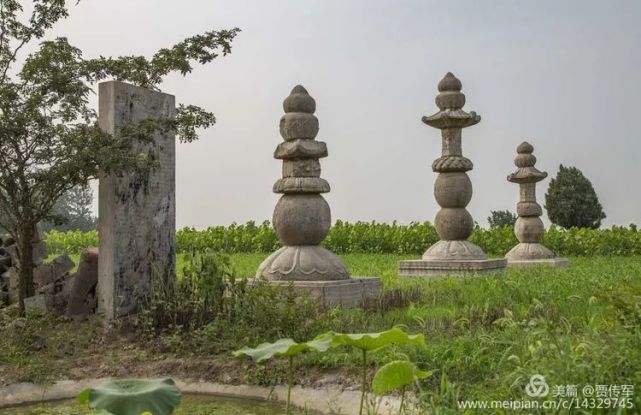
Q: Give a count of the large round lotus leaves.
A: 4